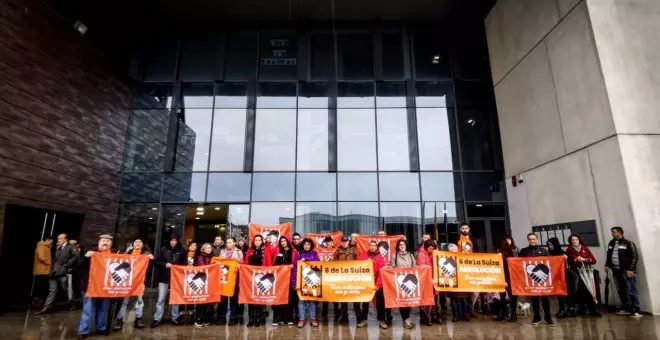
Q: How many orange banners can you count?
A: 11